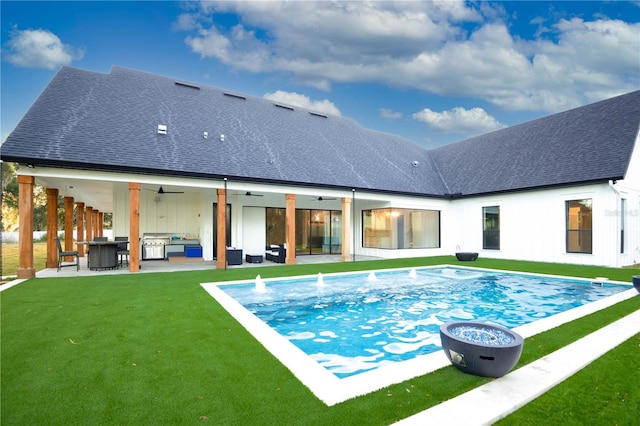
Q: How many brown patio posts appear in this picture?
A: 11